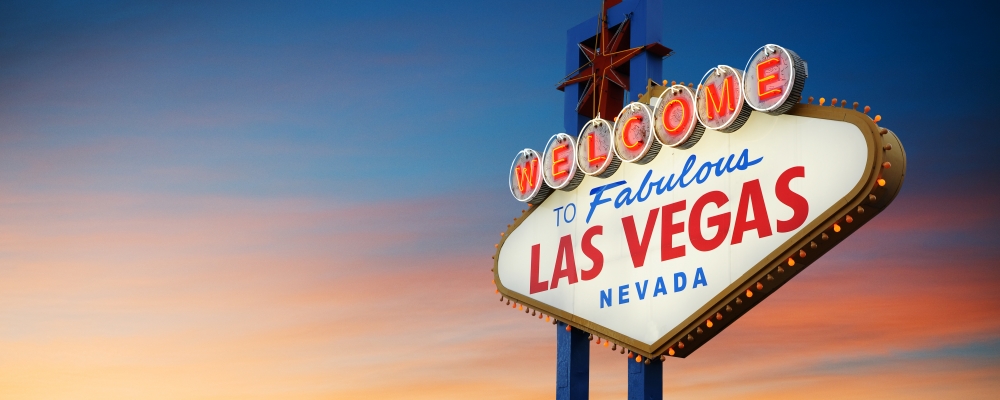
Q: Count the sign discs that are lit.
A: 7